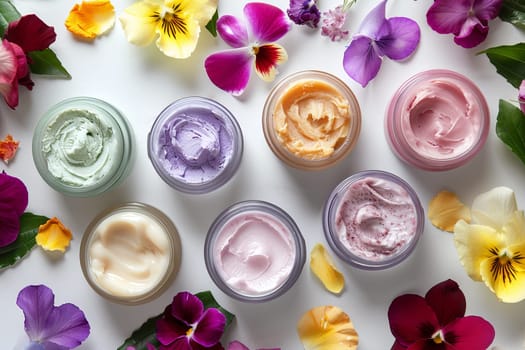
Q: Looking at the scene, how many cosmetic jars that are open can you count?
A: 7